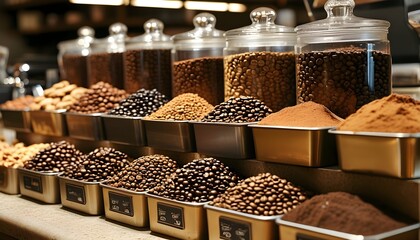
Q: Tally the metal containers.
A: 15